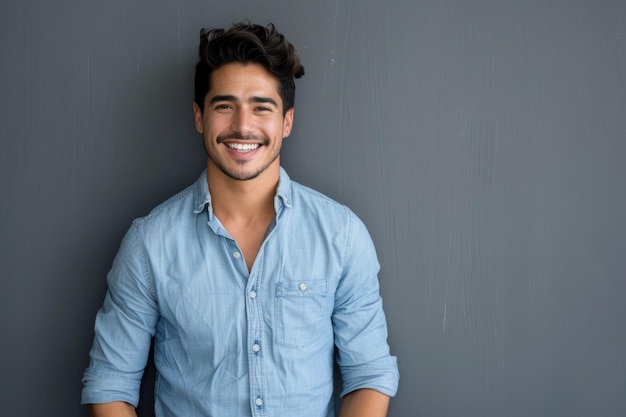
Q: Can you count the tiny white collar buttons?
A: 2